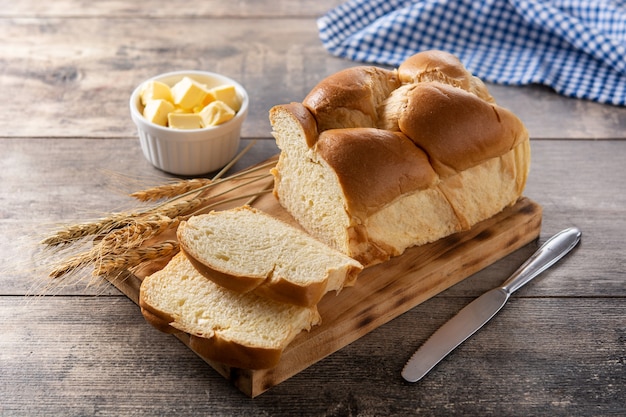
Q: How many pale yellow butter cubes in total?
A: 6